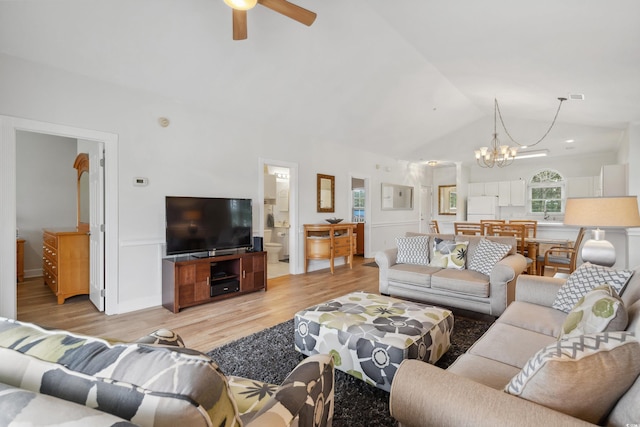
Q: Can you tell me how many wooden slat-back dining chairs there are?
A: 6